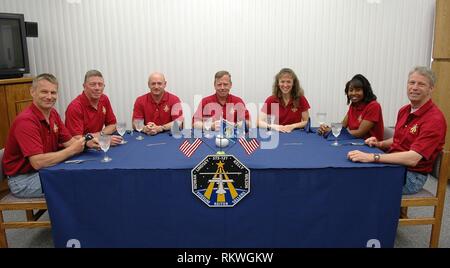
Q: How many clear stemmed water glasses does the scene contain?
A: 7